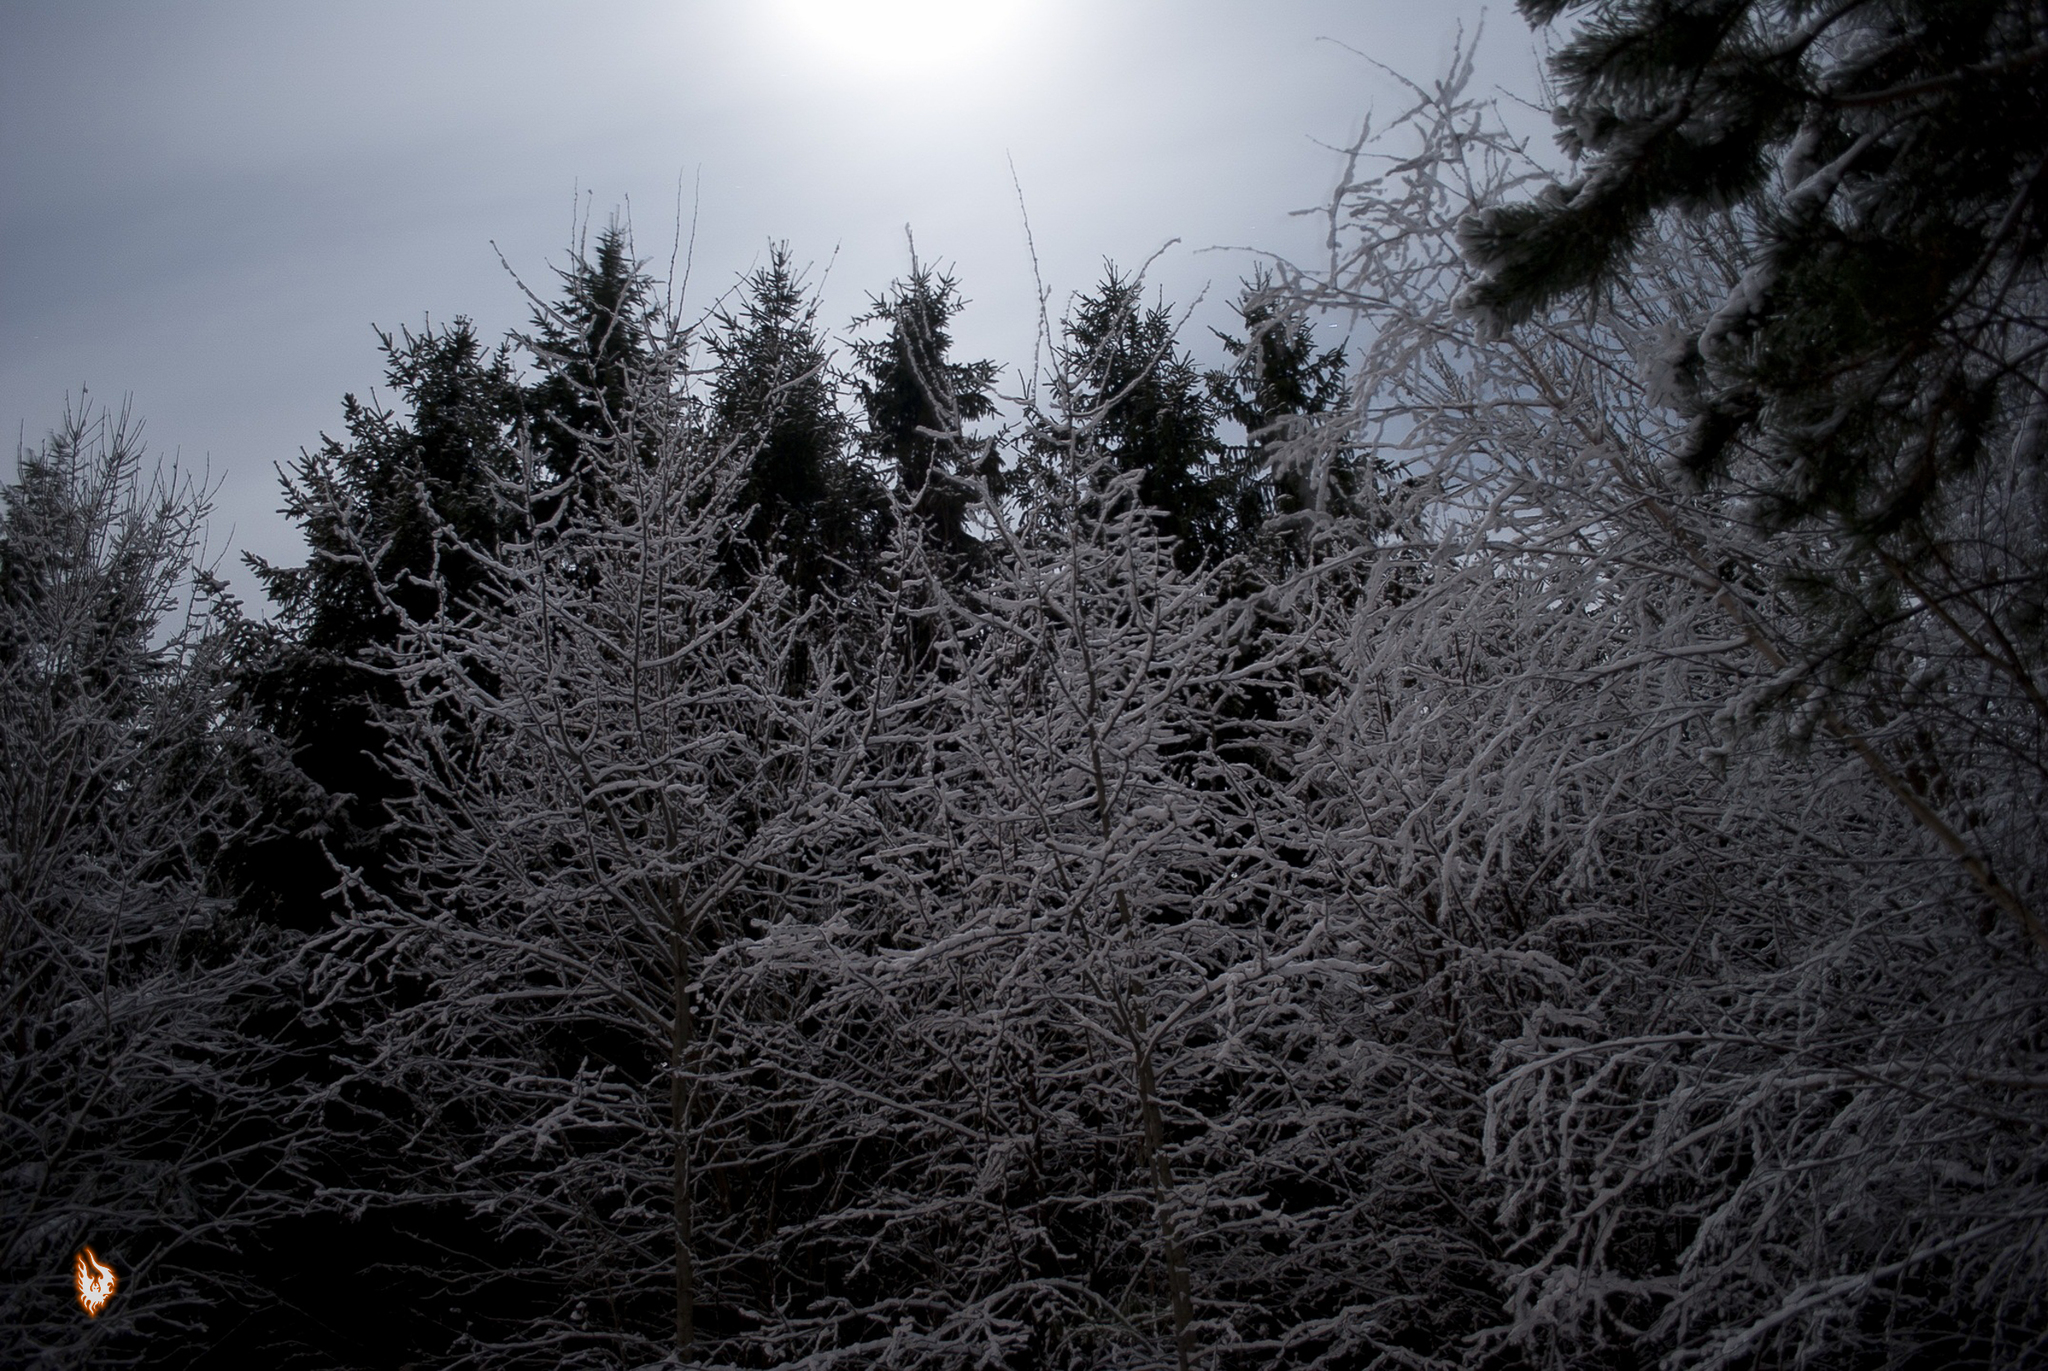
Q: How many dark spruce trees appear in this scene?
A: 6